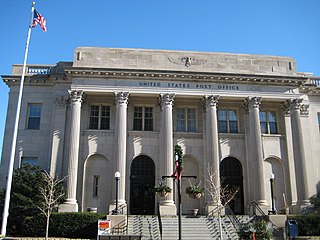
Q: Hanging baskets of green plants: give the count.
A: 2